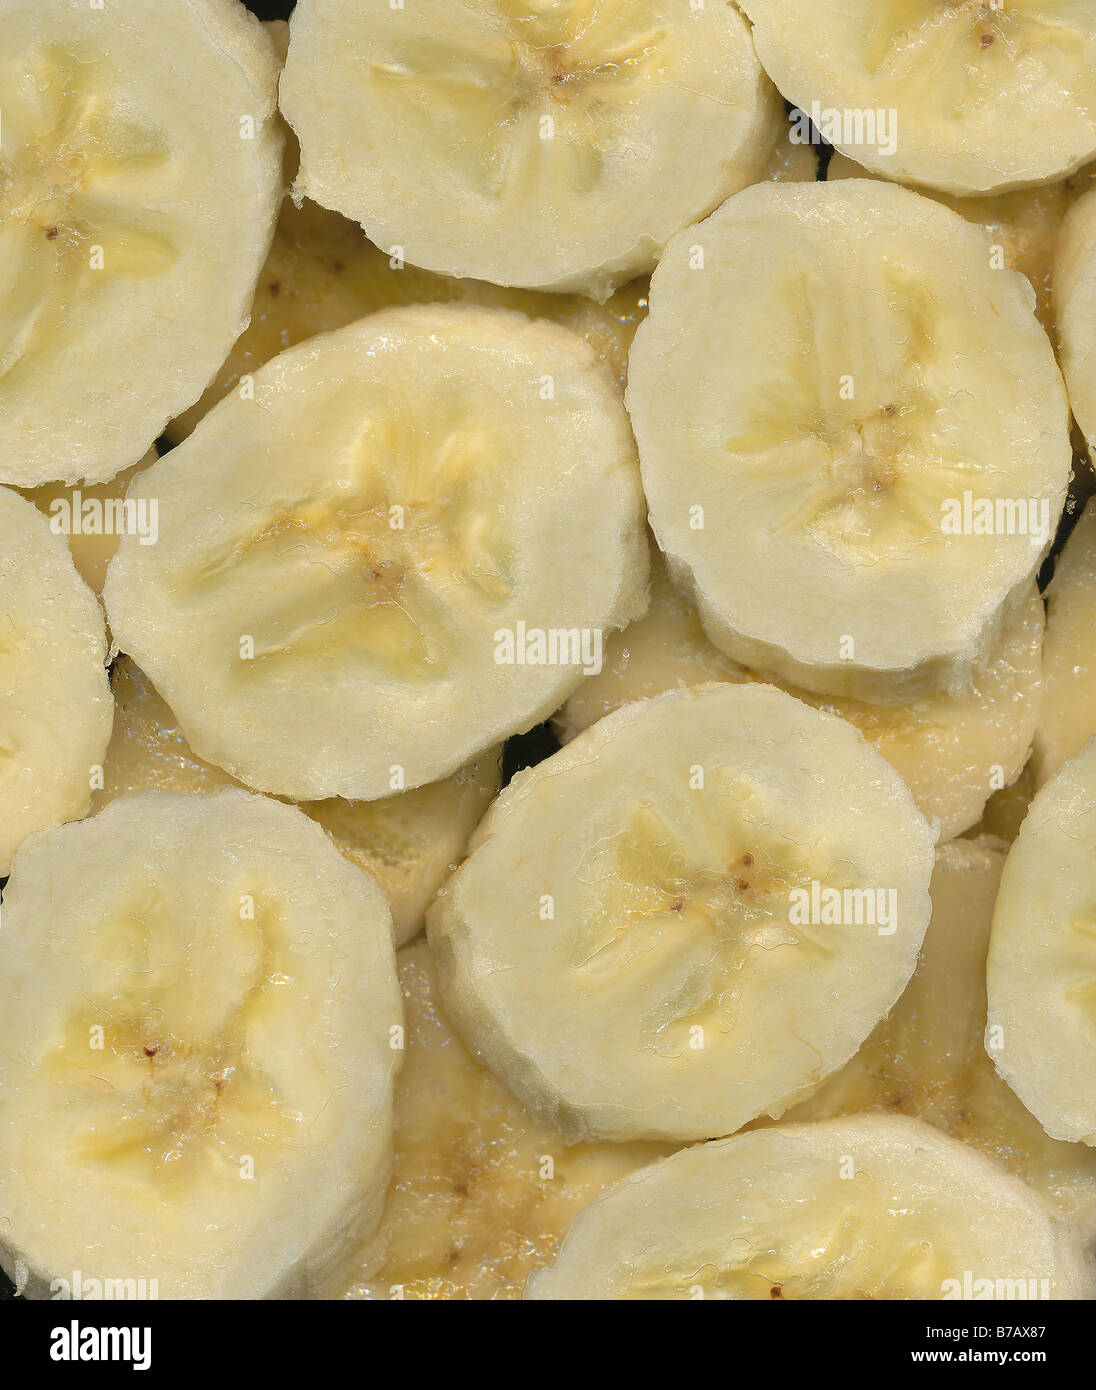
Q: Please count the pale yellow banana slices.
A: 11